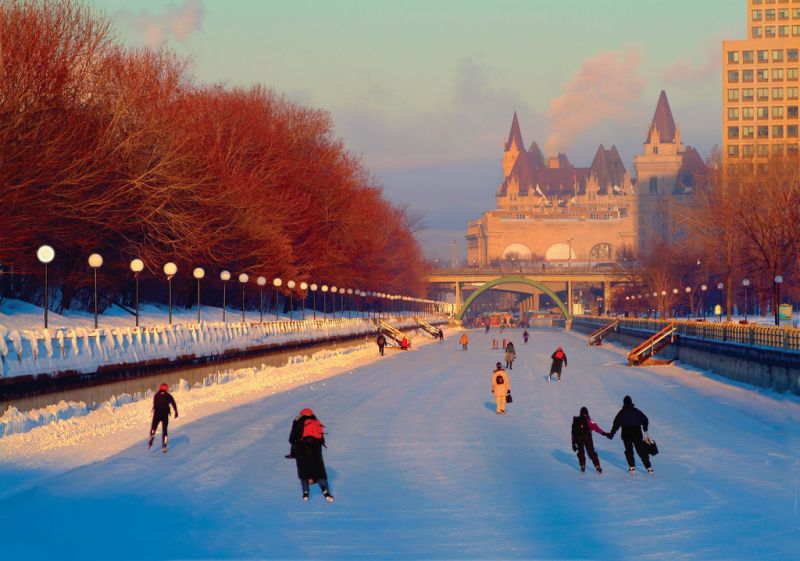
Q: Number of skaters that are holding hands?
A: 2